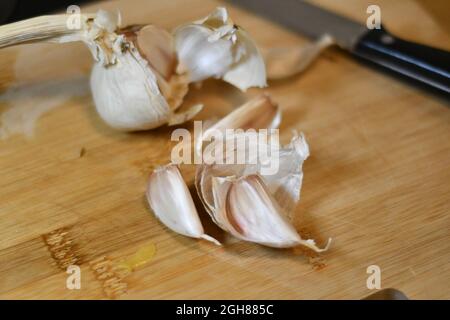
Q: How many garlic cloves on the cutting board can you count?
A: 3